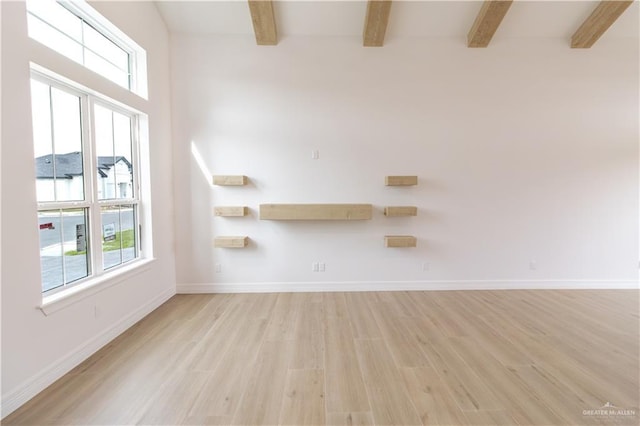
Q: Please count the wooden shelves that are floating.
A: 7